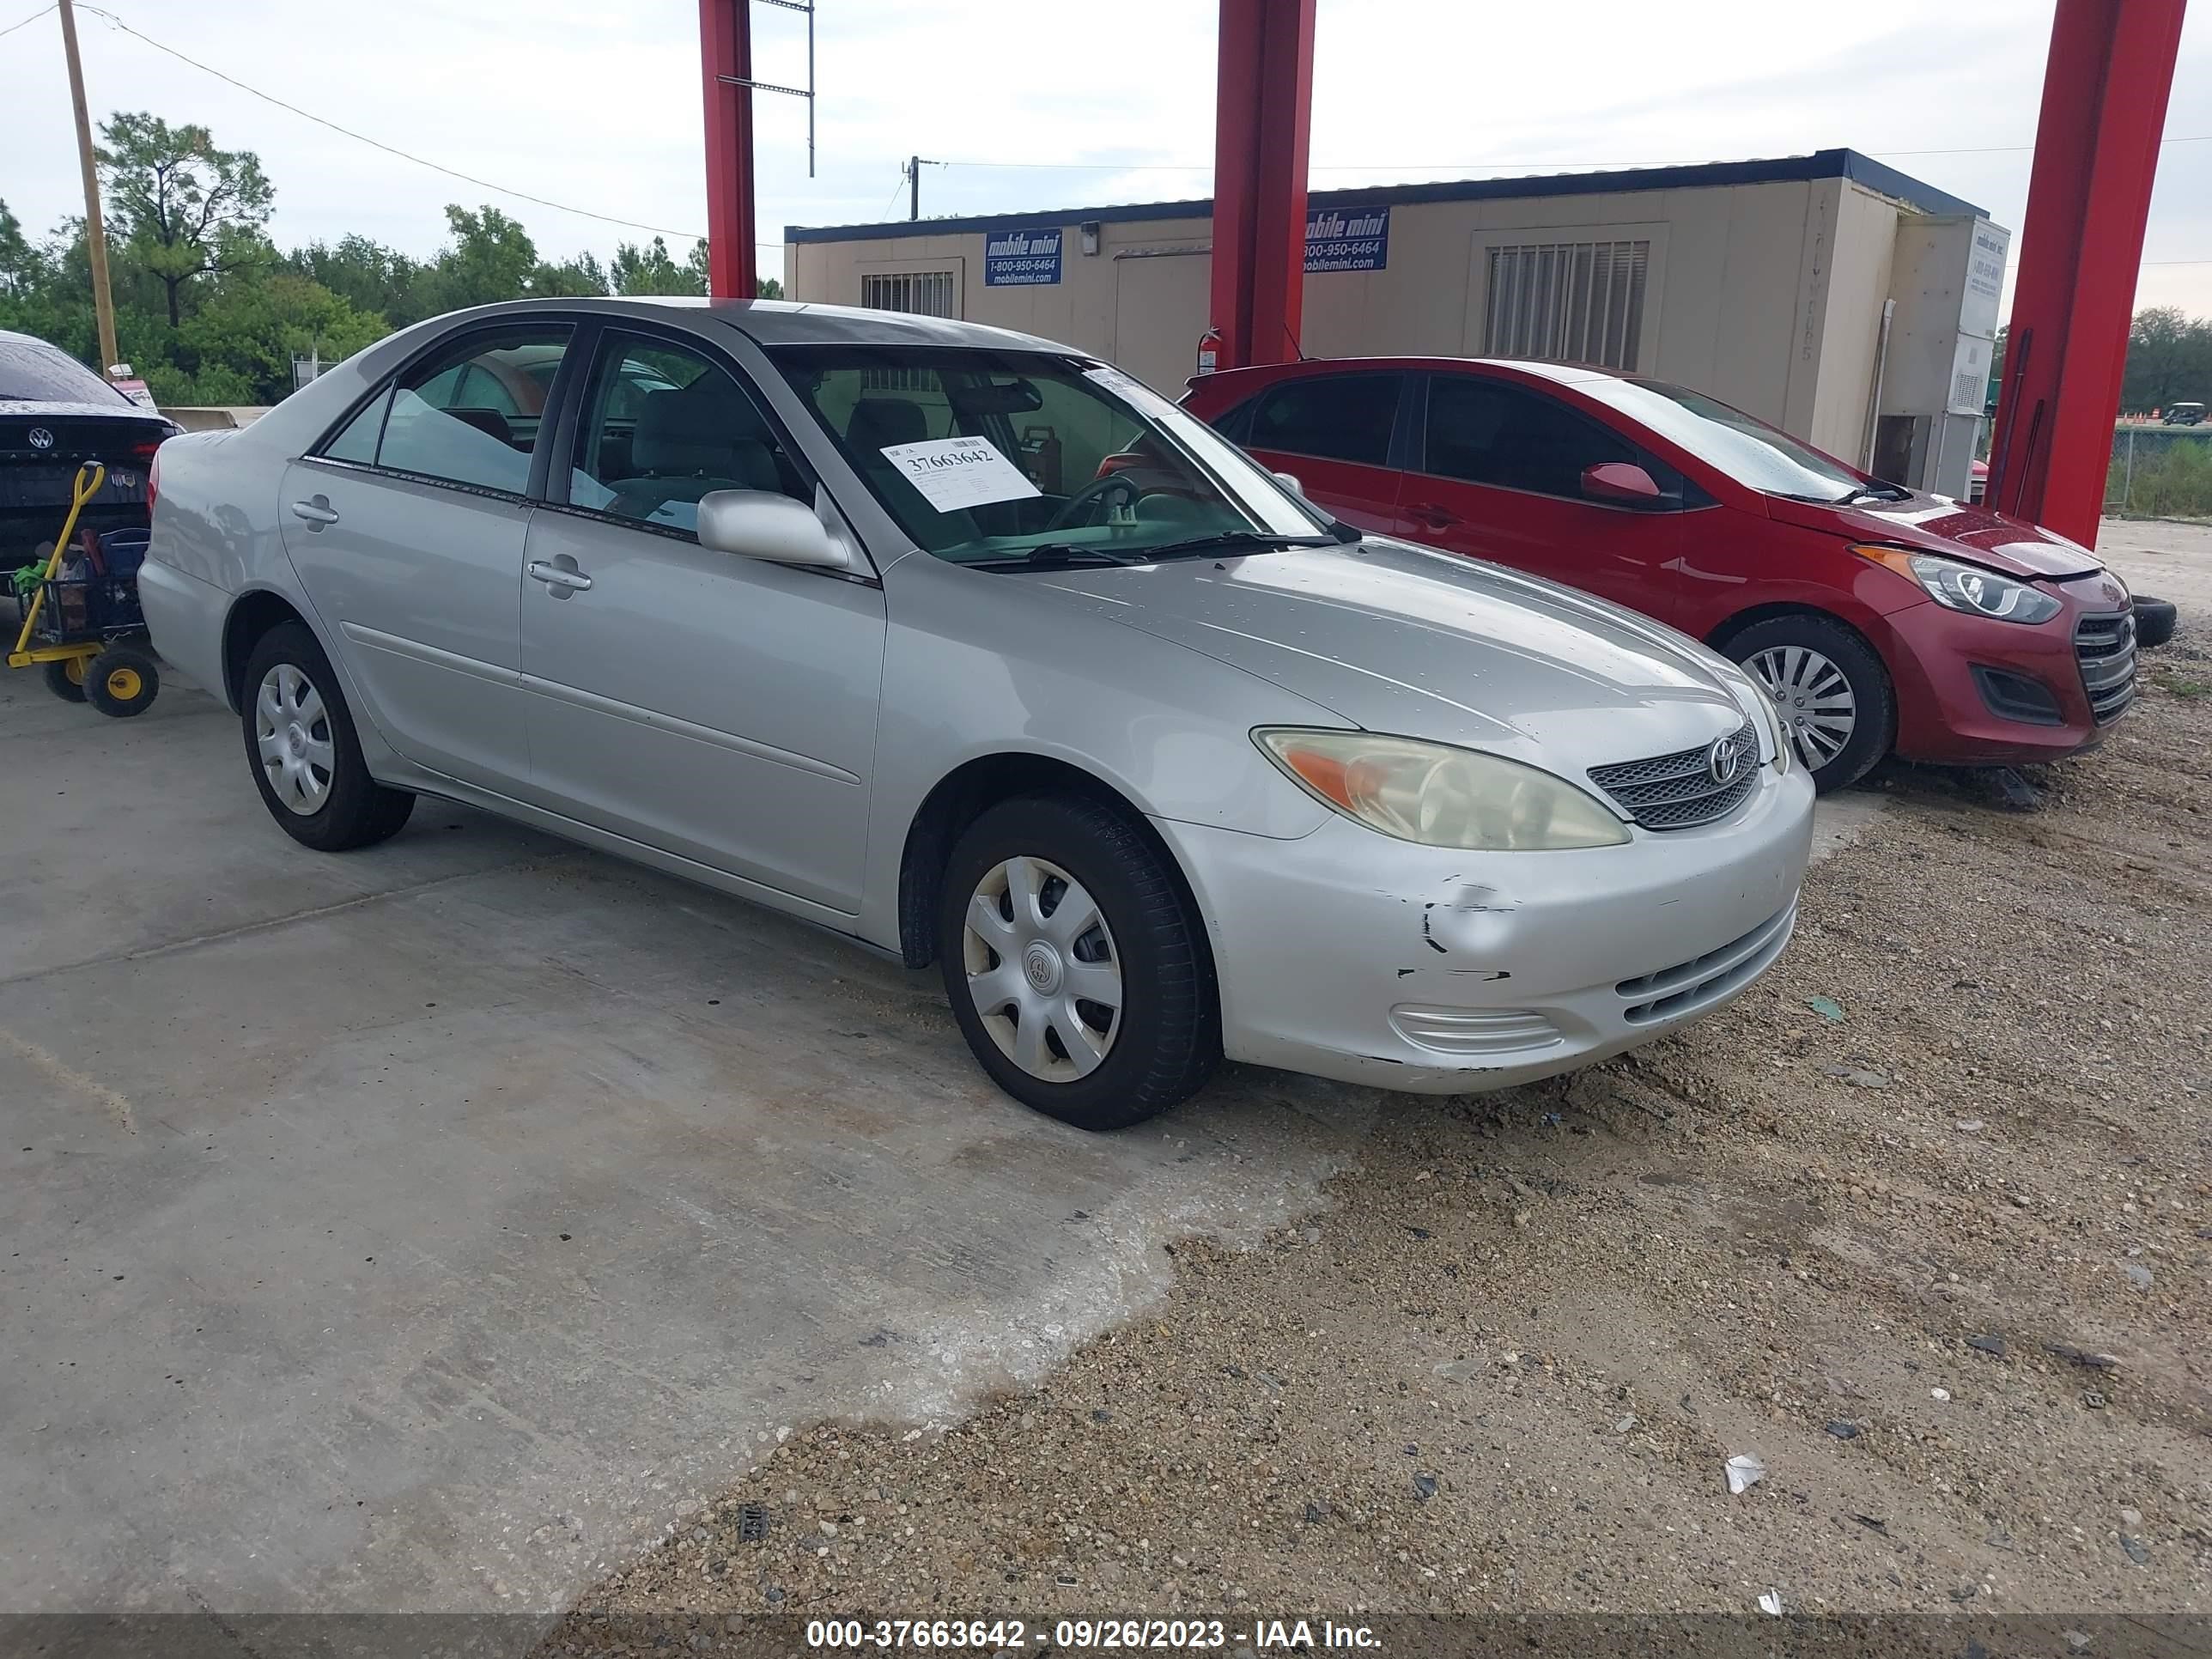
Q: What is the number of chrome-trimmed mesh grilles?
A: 1